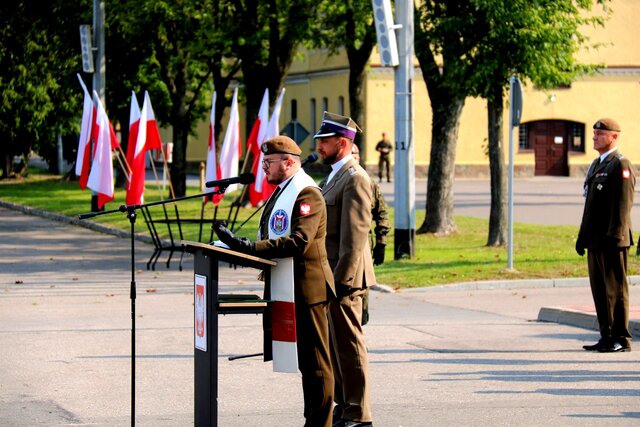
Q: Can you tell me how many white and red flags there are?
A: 8